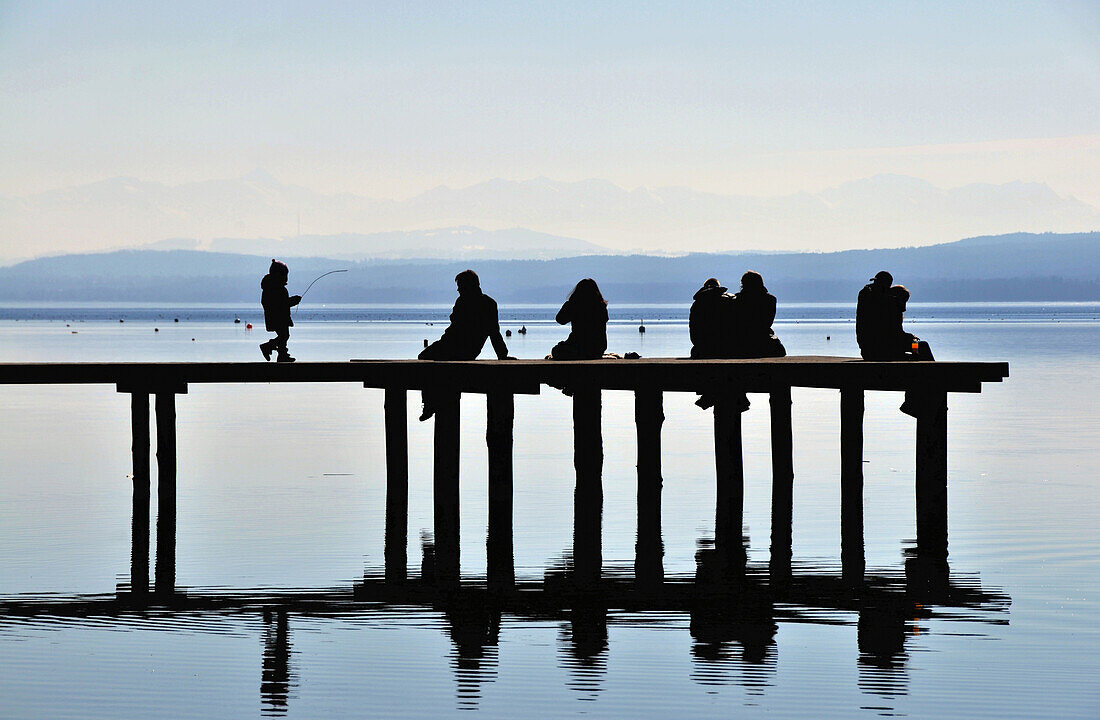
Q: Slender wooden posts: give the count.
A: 11